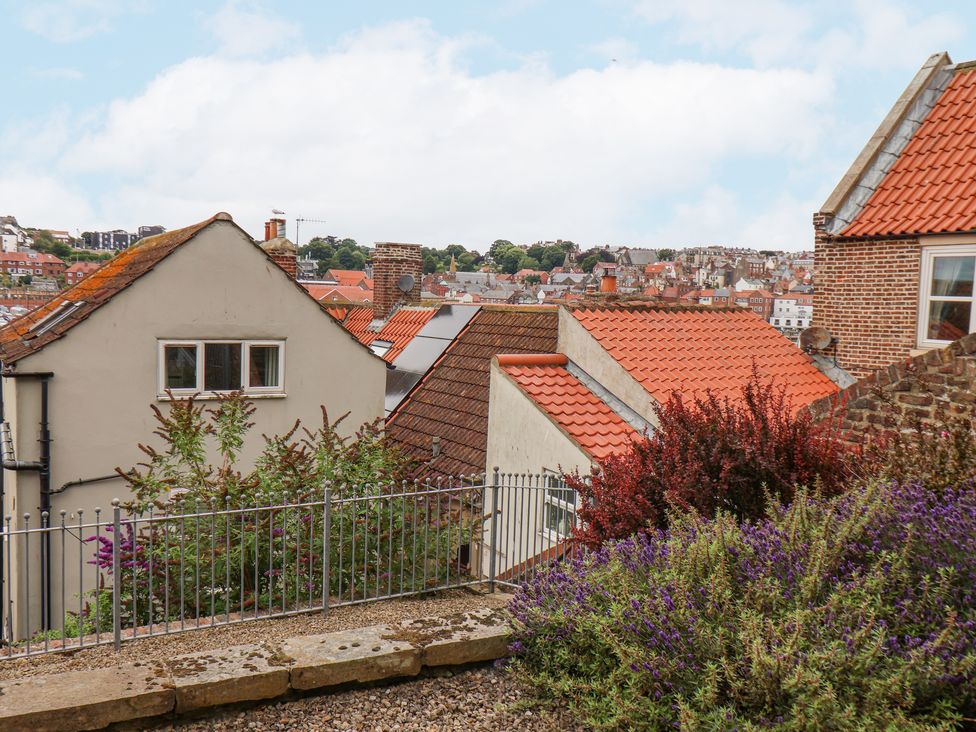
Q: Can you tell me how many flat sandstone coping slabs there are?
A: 4